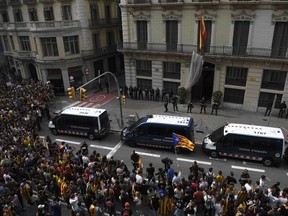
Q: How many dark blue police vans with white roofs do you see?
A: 3